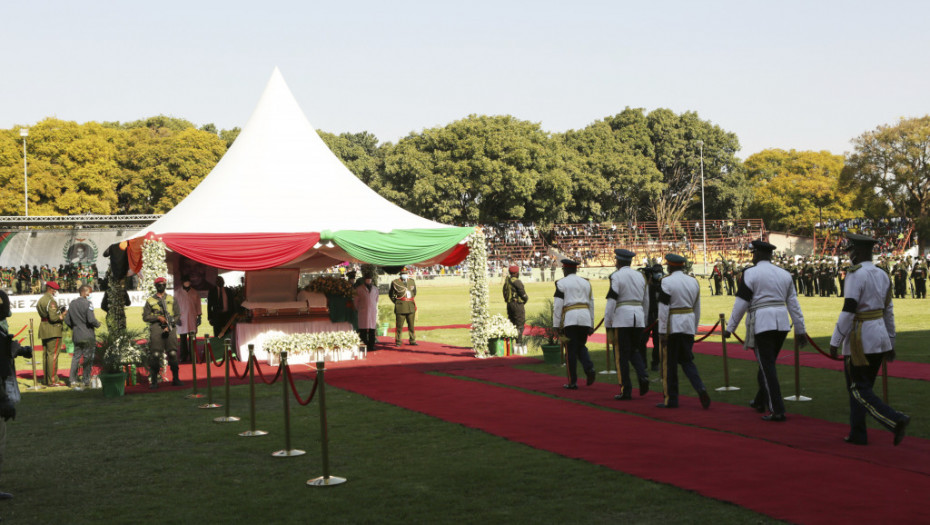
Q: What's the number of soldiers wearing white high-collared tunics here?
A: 5